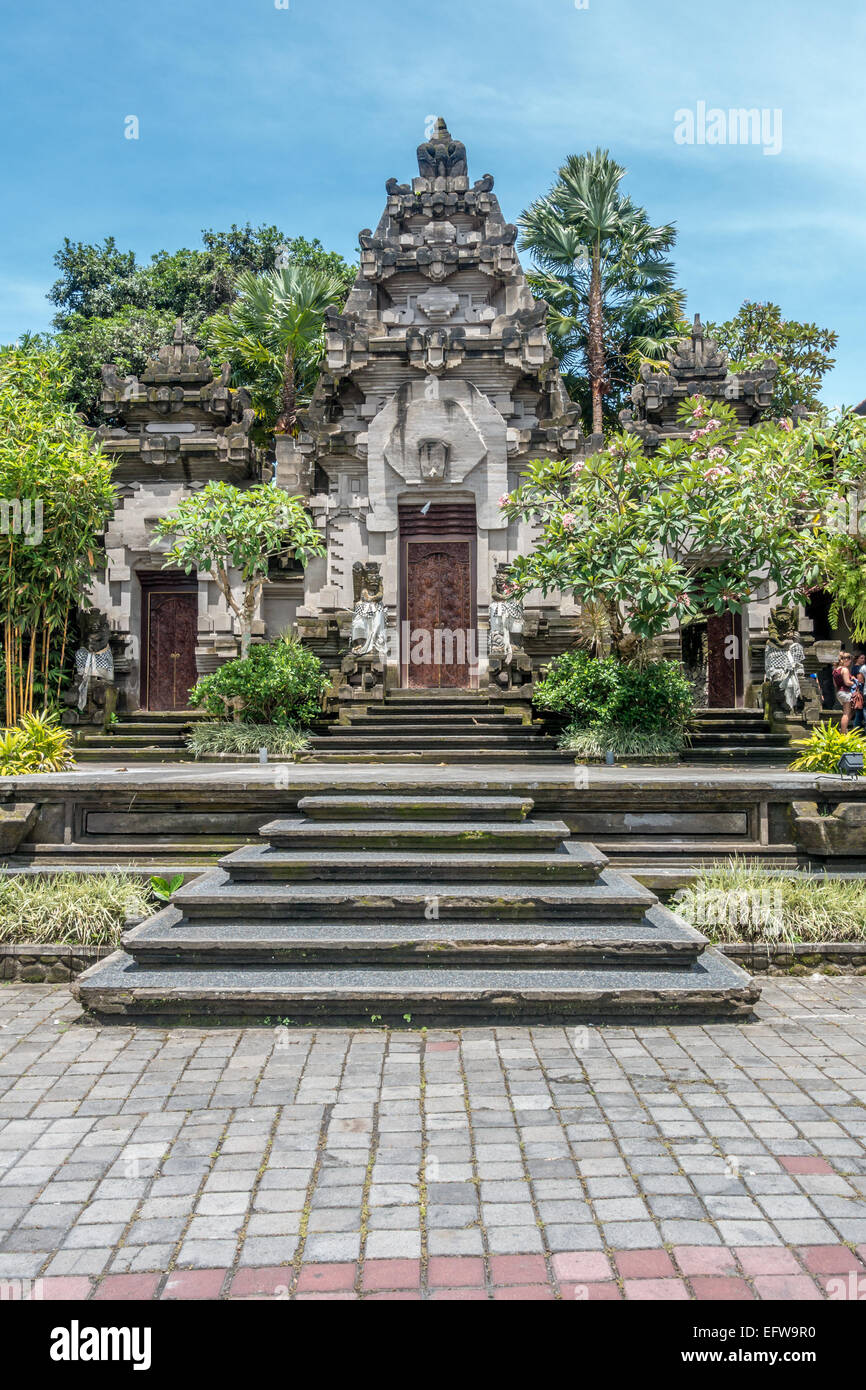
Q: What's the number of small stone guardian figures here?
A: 4